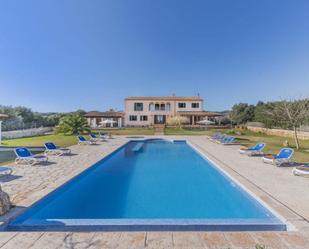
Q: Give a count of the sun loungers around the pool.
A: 12